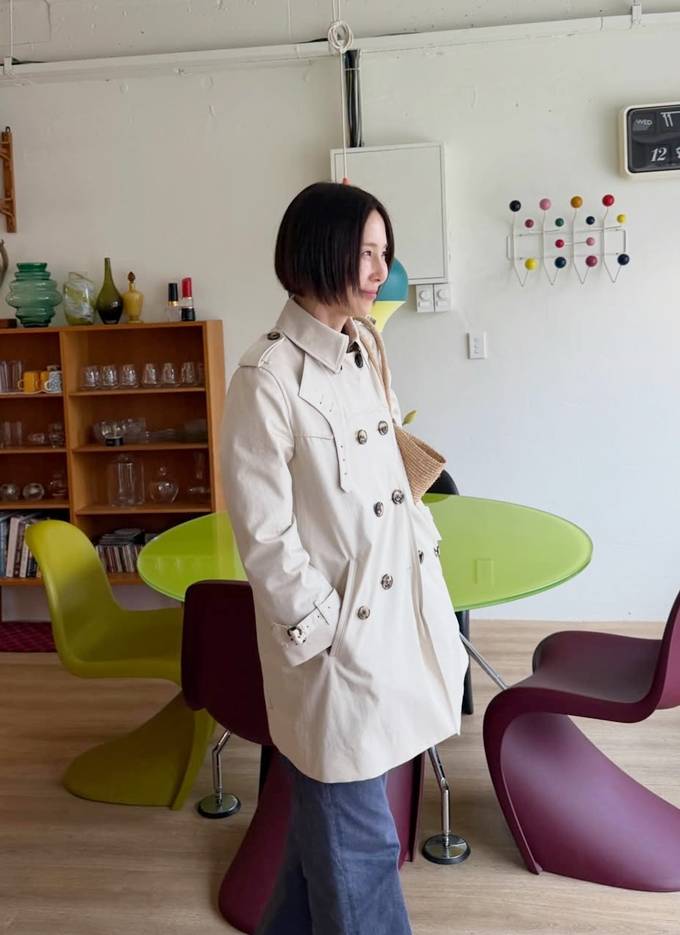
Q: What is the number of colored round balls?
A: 14